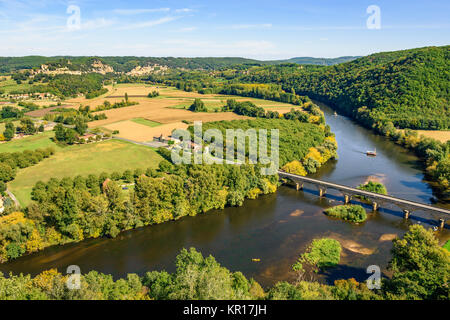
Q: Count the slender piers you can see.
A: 6